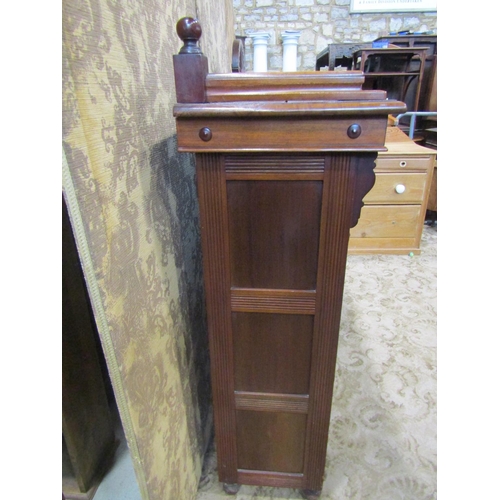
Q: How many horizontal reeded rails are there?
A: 3